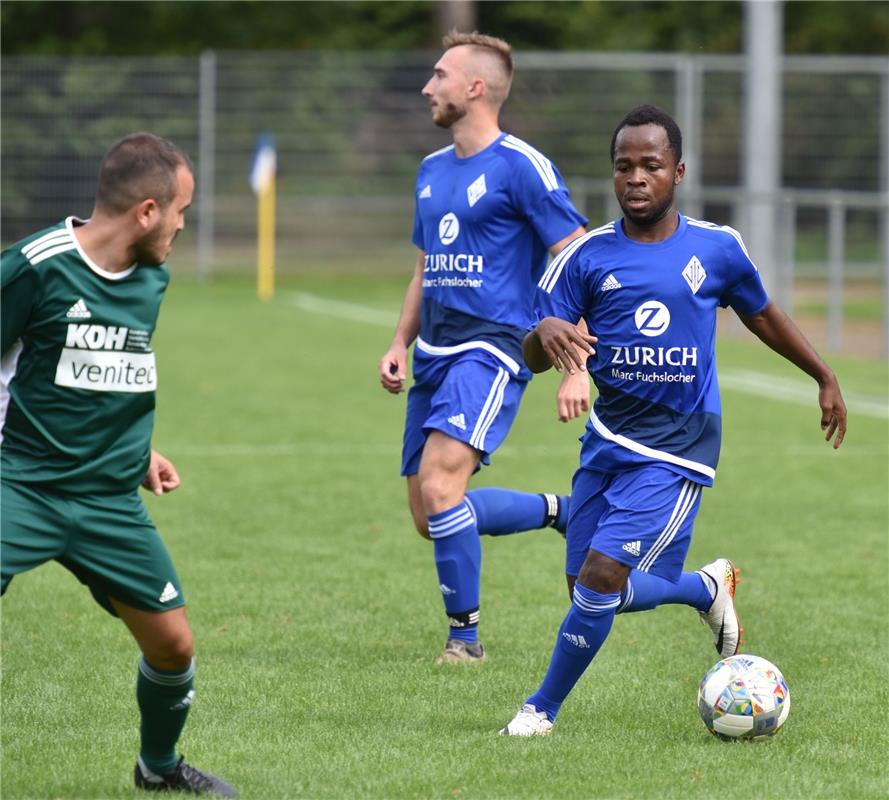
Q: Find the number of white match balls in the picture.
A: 1